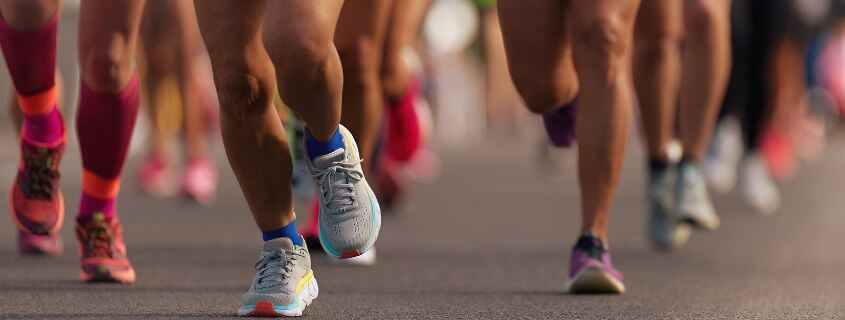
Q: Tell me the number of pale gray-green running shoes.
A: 2